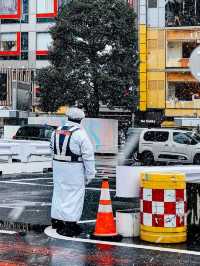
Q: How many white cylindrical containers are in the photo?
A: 1